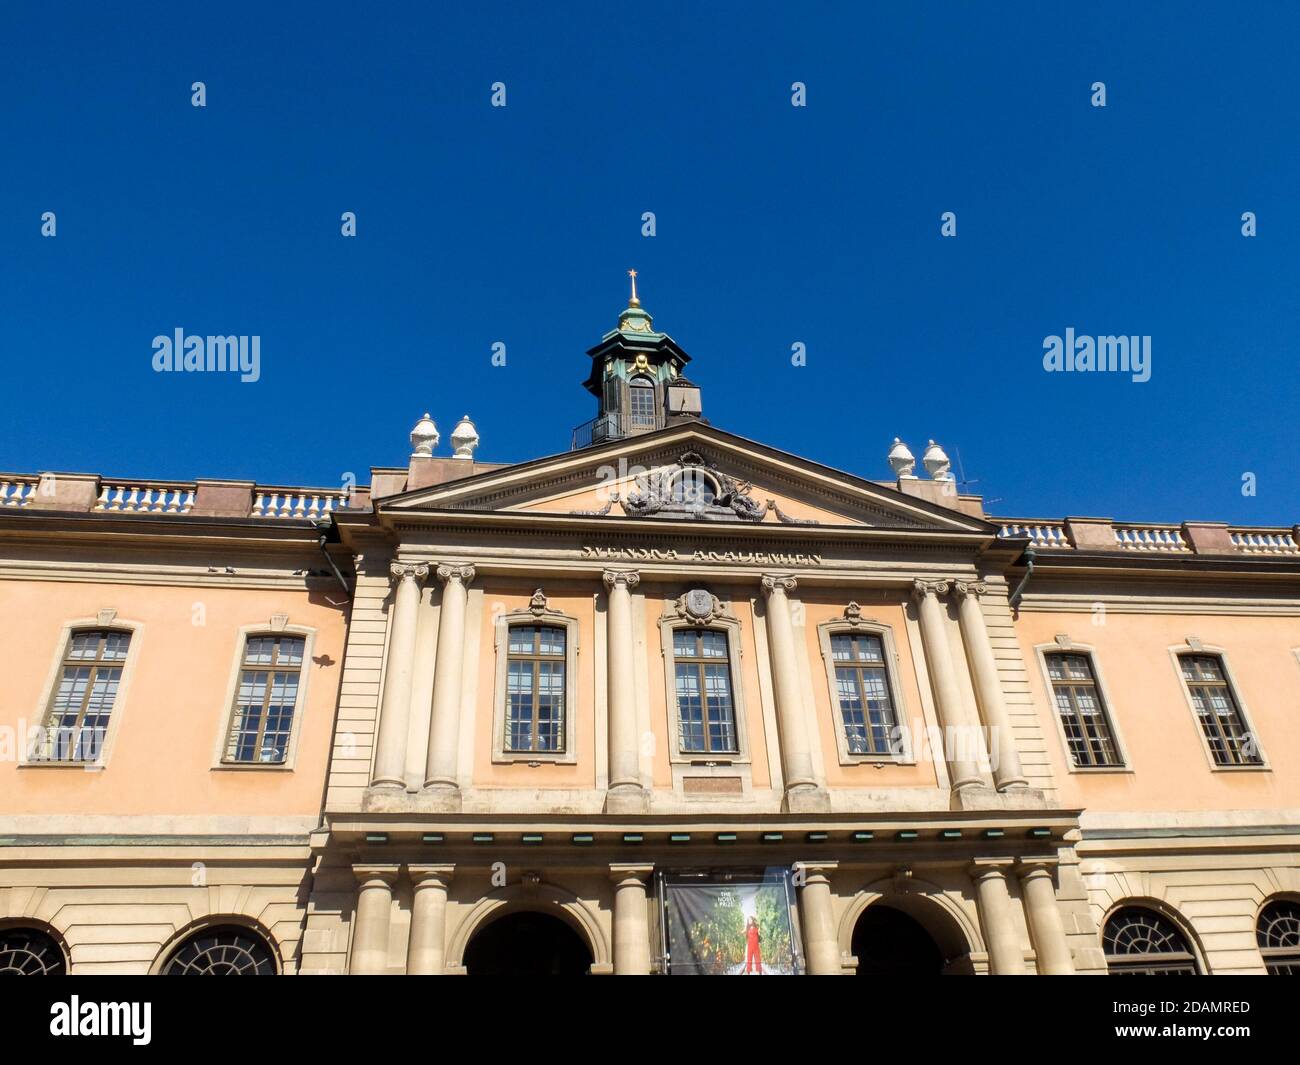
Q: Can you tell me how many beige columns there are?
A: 12